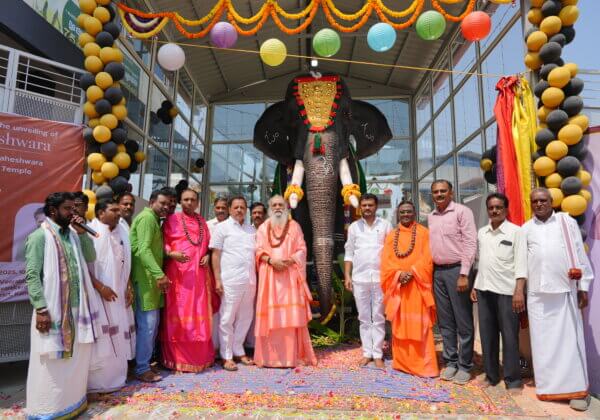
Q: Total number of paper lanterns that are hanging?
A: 7